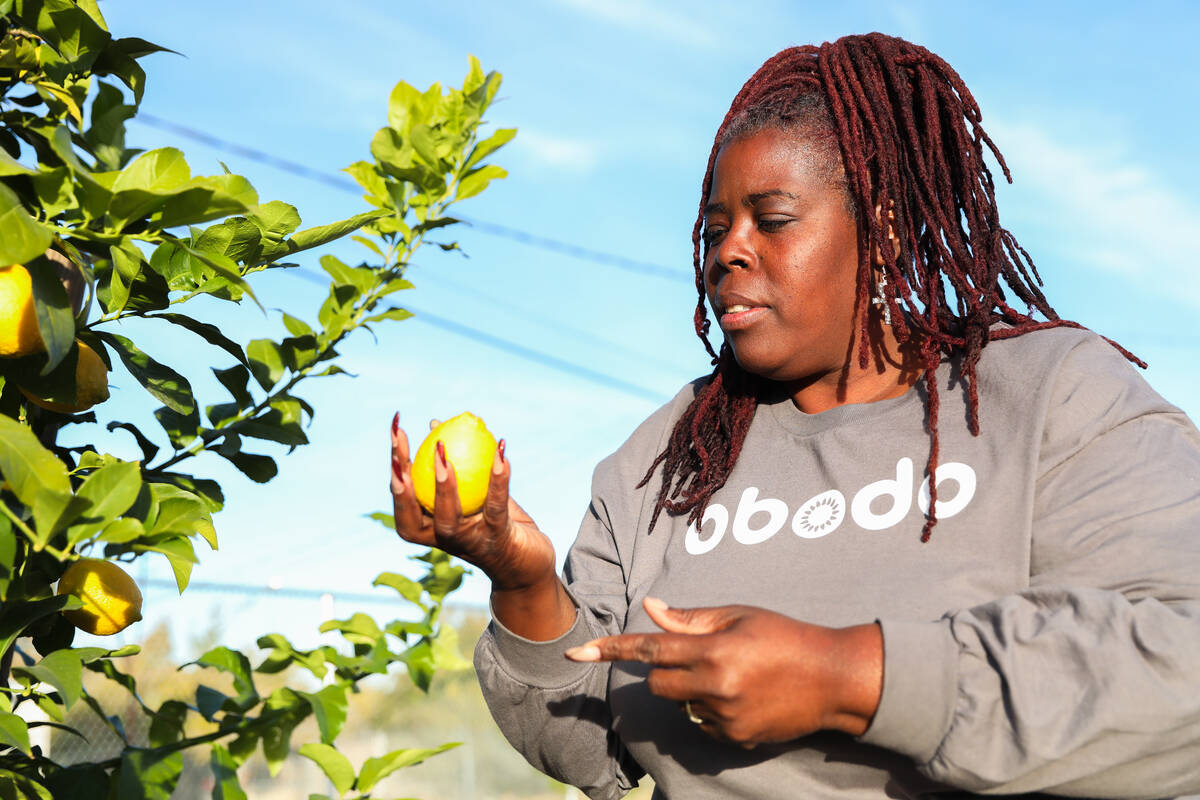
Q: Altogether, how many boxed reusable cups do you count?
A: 0